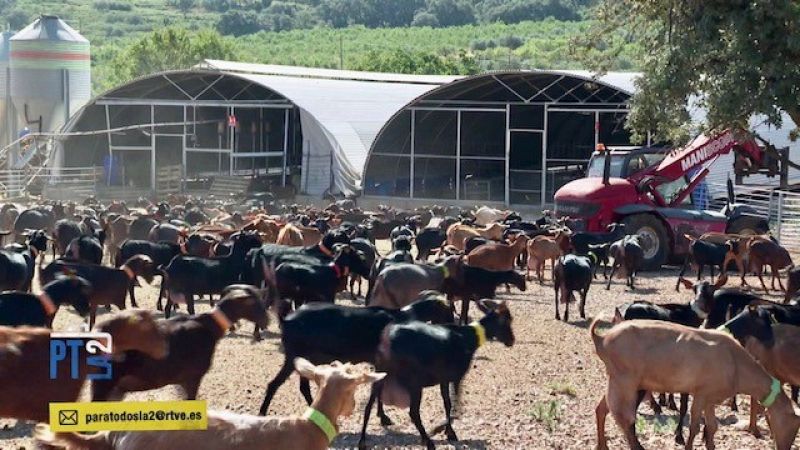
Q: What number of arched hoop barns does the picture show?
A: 2